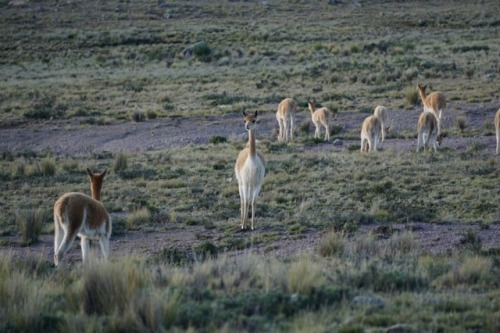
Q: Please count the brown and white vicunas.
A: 9